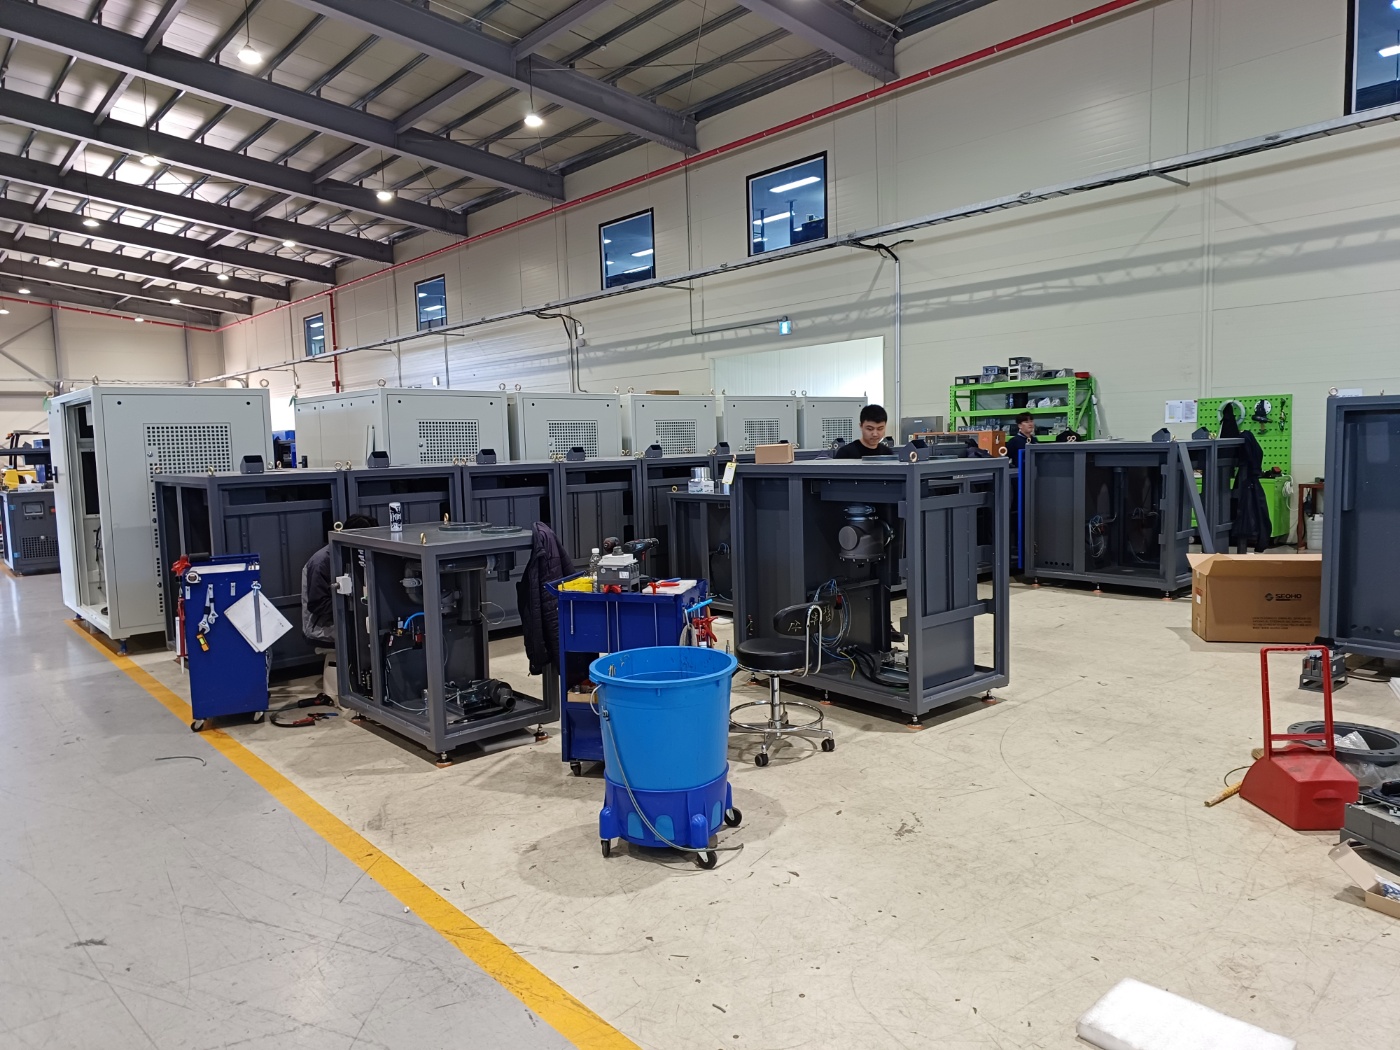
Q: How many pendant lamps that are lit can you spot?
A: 12